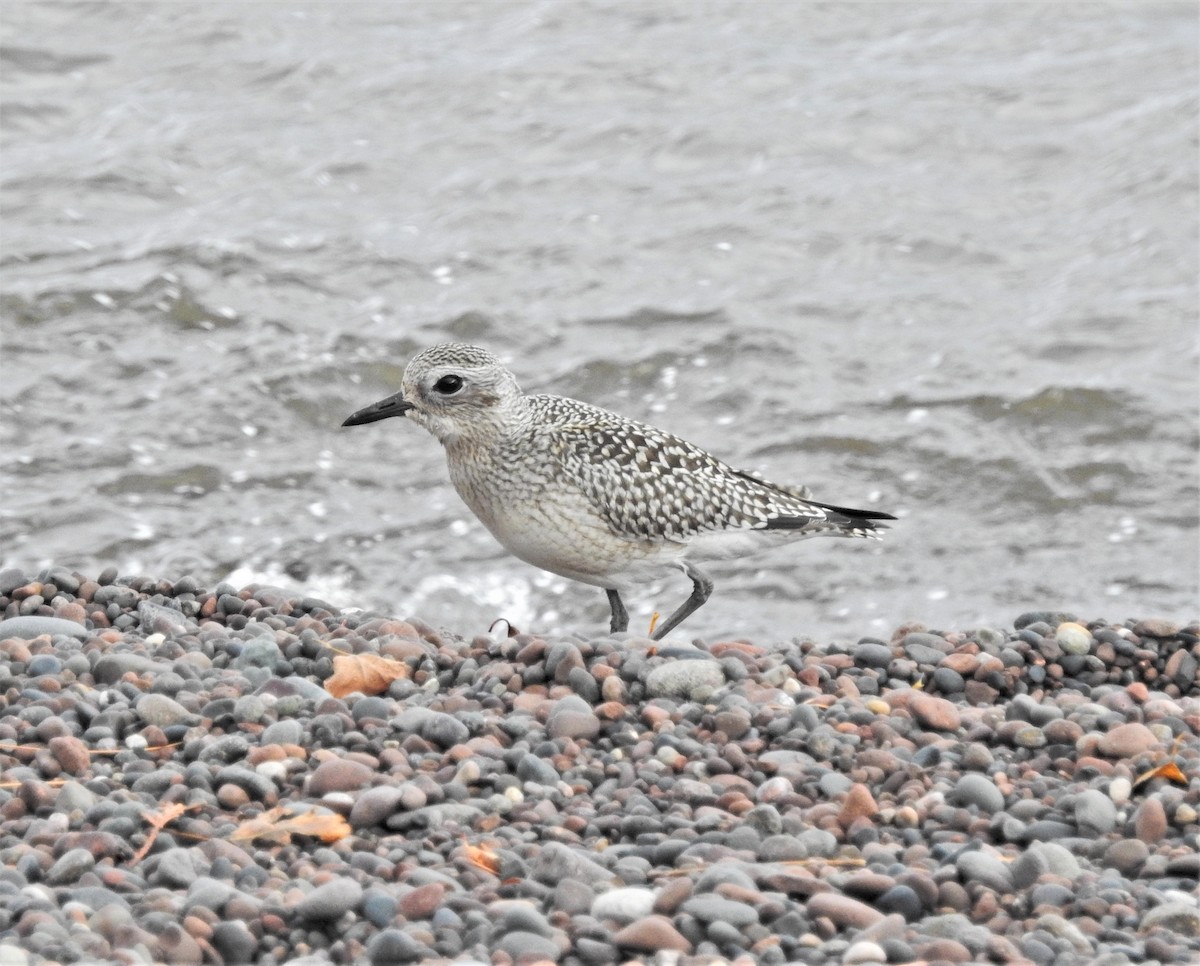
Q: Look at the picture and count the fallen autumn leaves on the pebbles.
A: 5